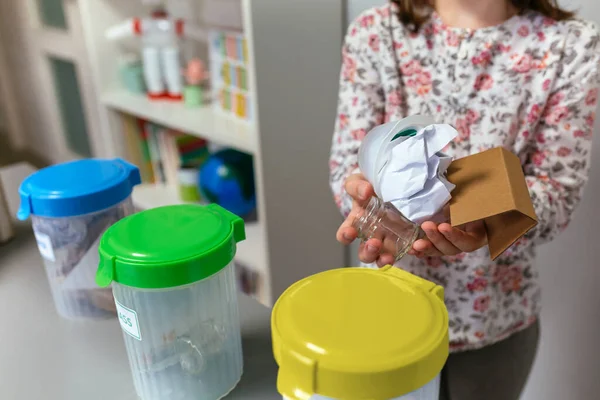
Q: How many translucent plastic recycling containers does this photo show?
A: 3